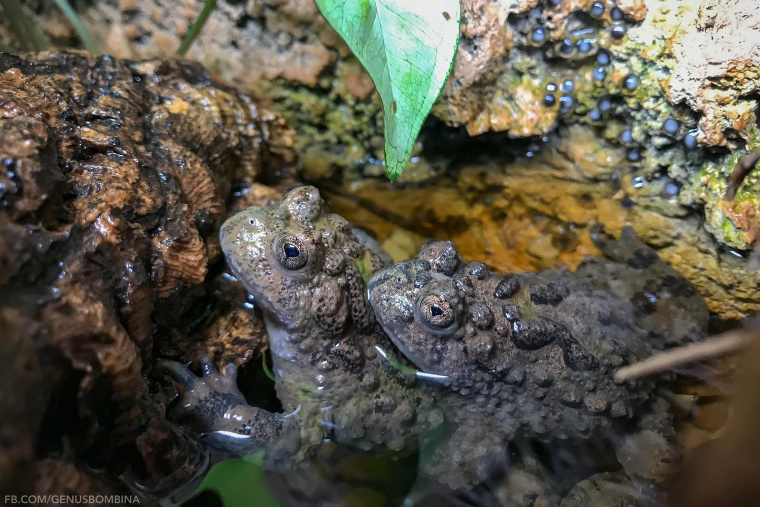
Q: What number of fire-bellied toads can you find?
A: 2